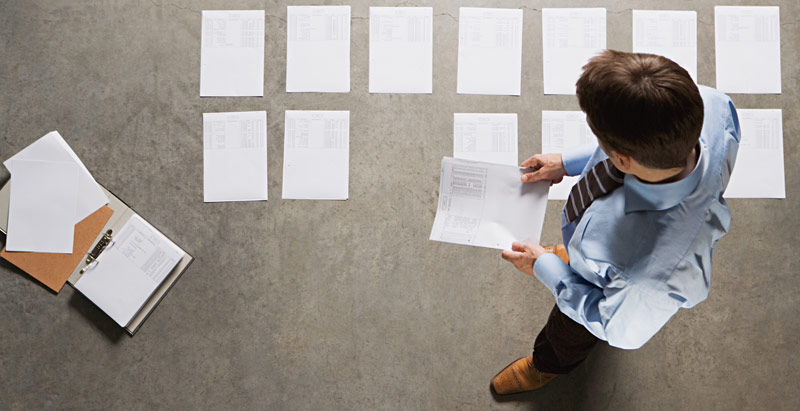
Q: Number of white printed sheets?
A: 14